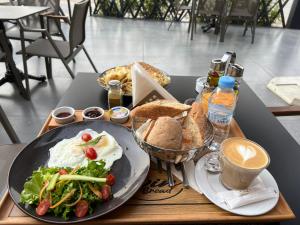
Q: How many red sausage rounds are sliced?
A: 0